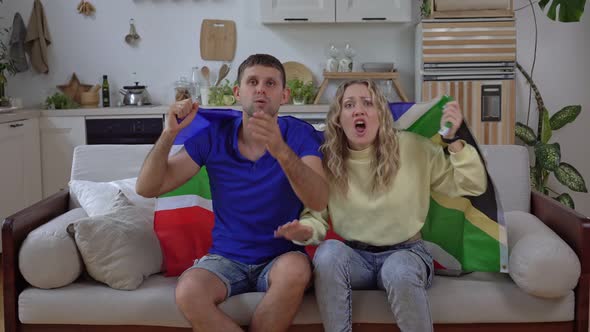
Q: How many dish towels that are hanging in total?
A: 2